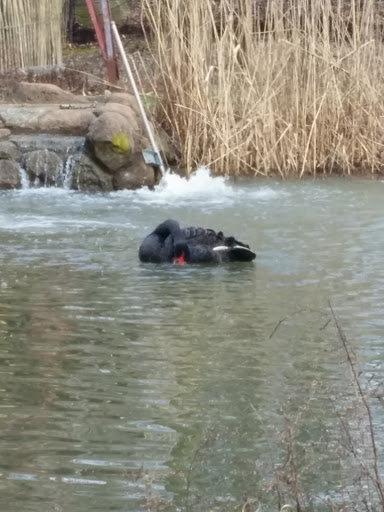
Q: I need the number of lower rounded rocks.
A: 4